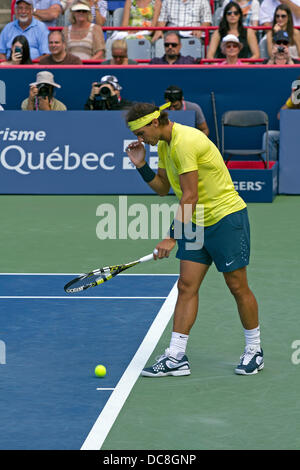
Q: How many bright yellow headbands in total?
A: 1